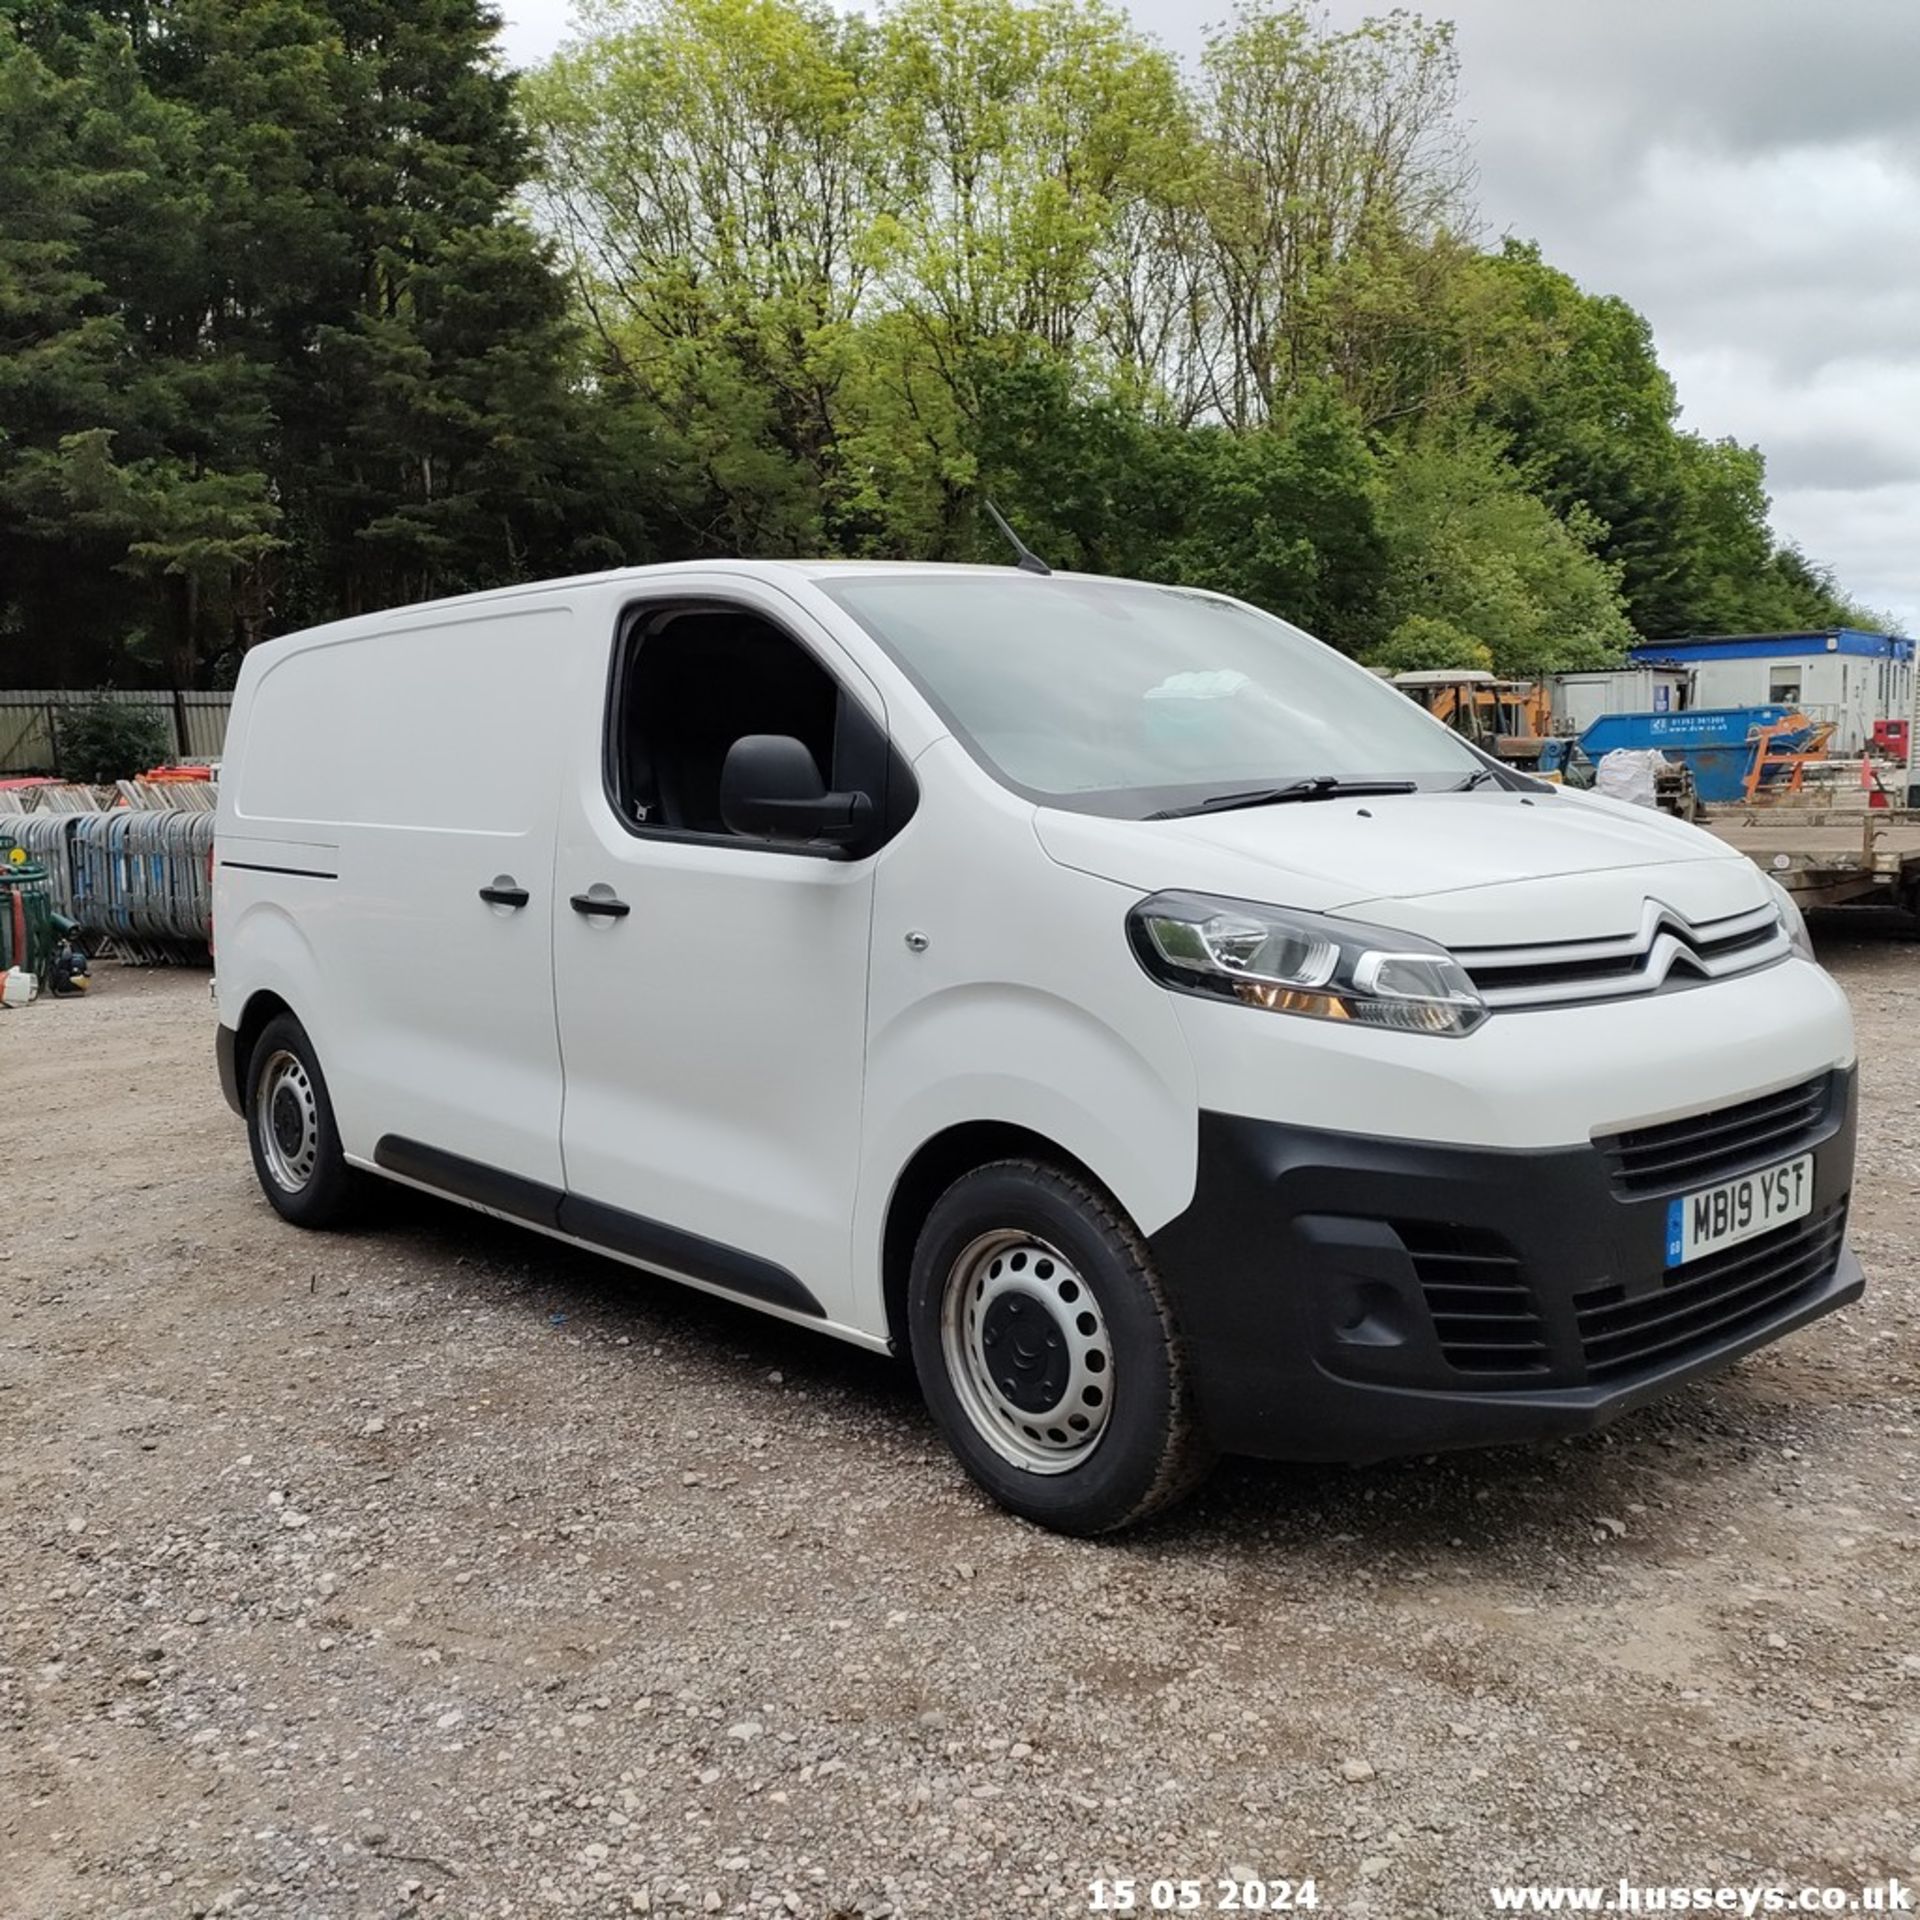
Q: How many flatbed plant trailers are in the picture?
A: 1